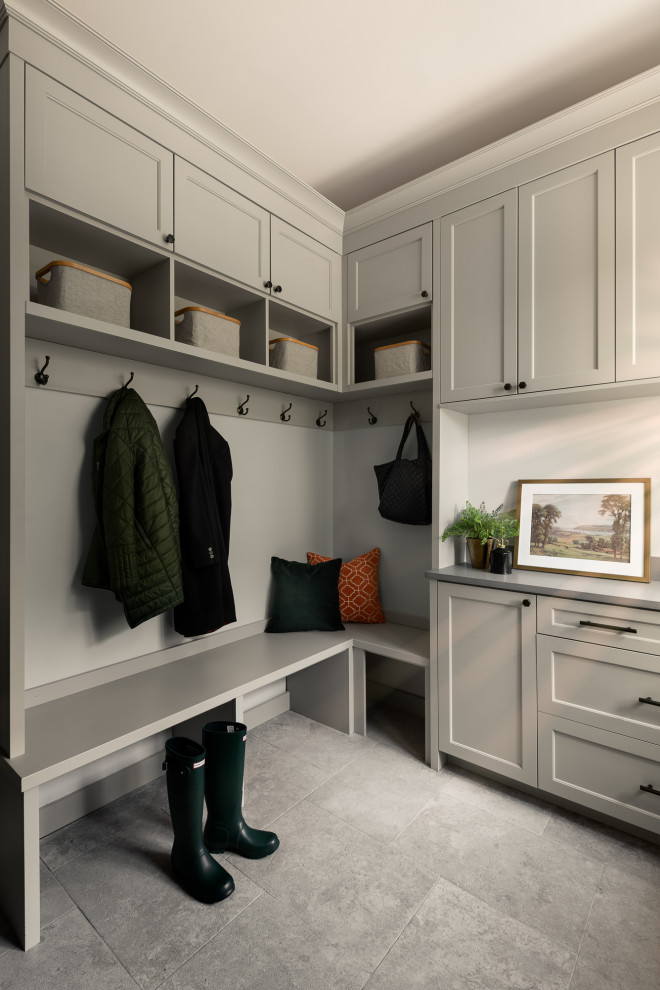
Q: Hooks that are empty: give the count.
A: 5